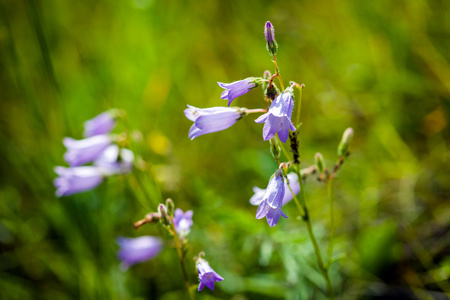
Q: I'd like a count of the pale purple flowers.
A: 12